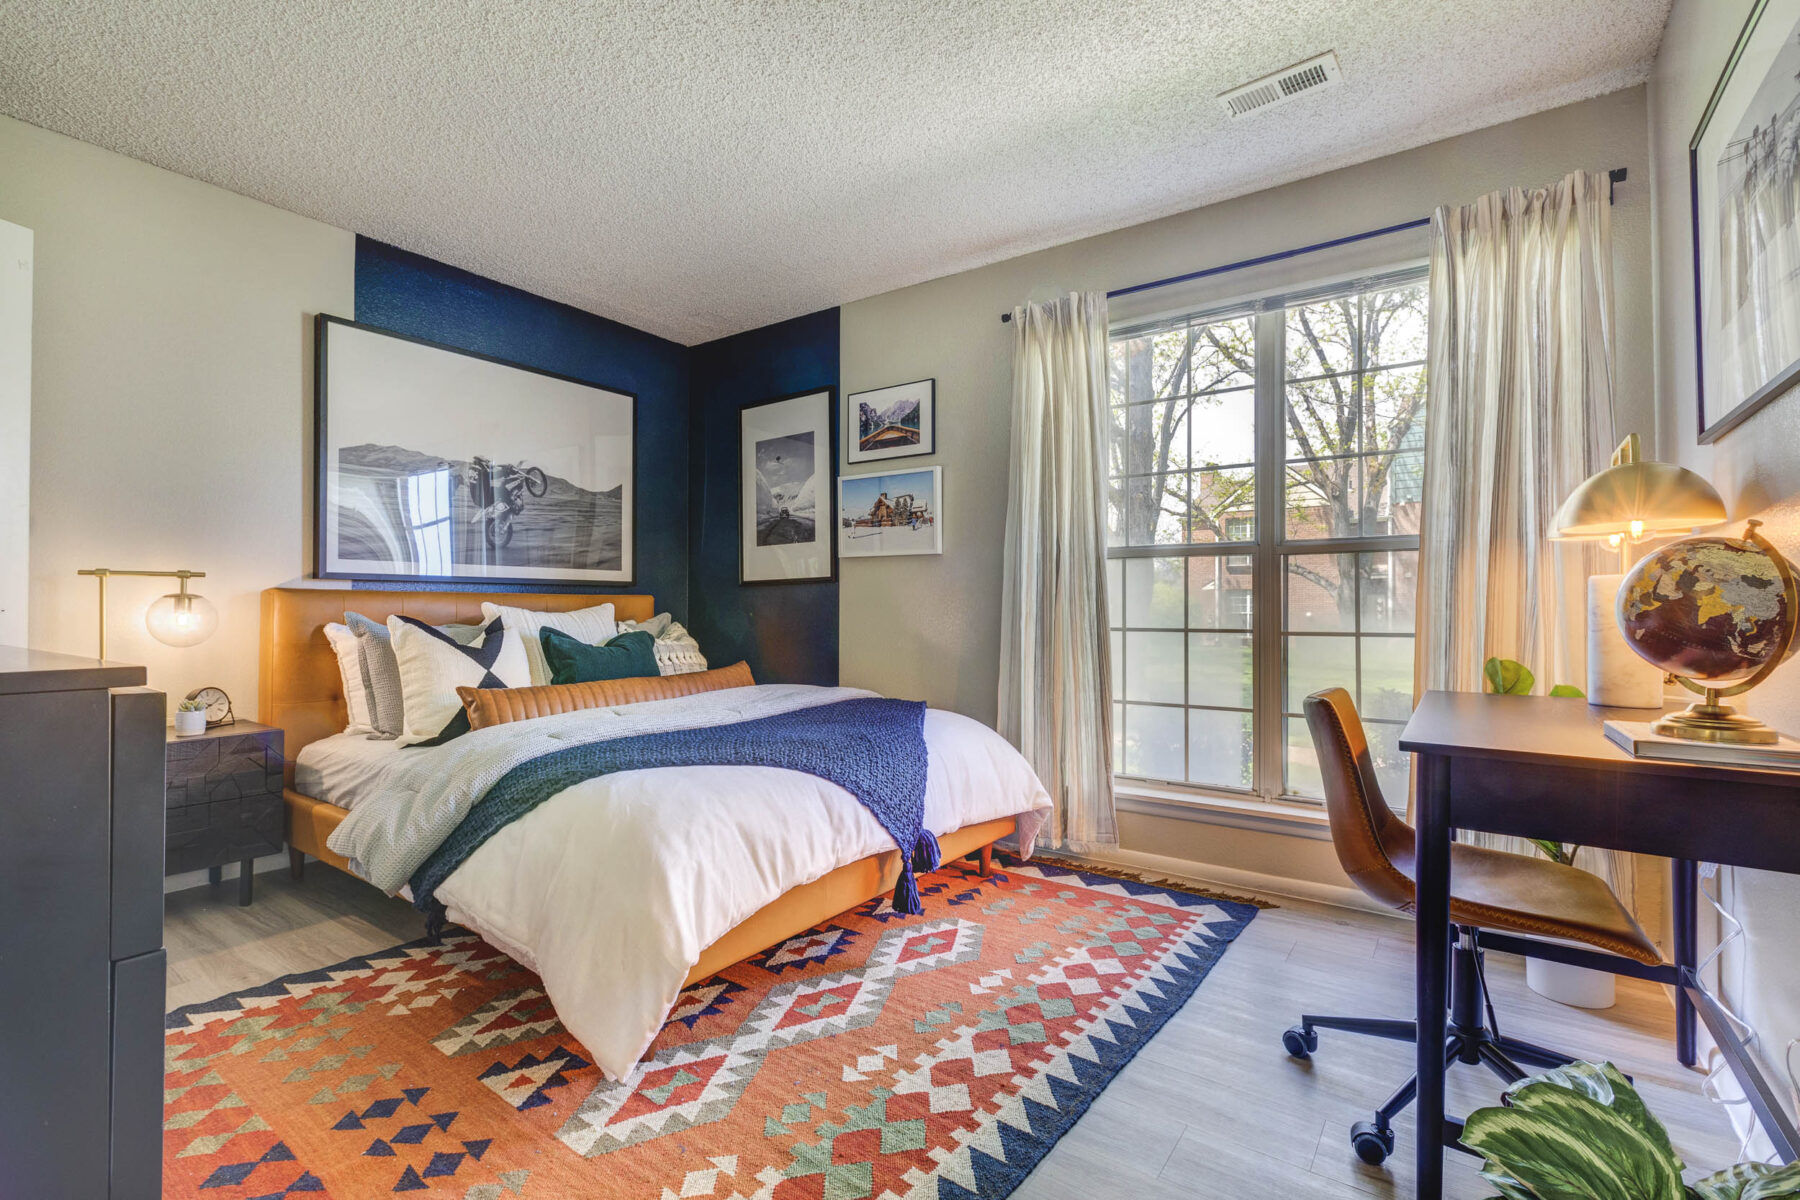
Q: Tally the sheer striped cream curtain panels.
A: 2